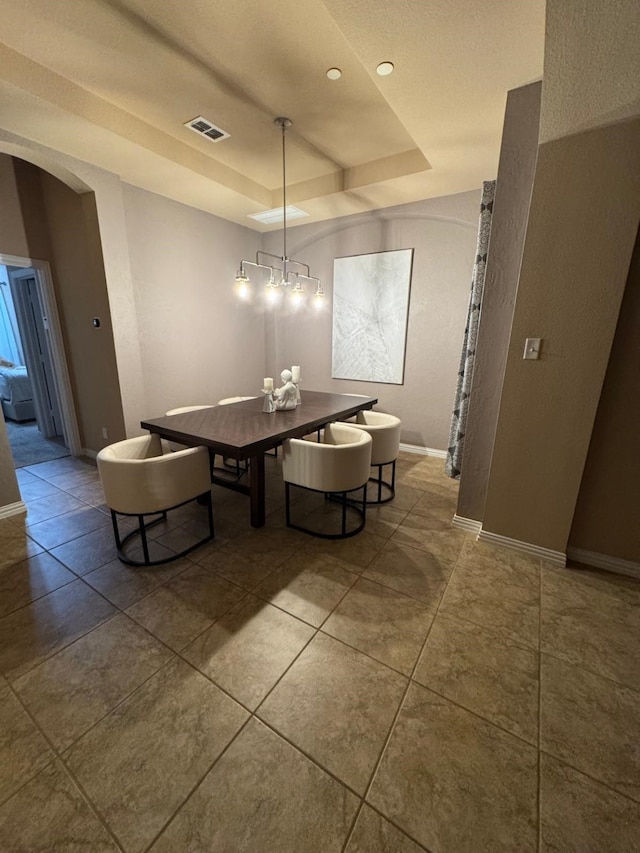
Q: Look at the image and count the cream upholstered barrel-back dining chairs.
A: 6